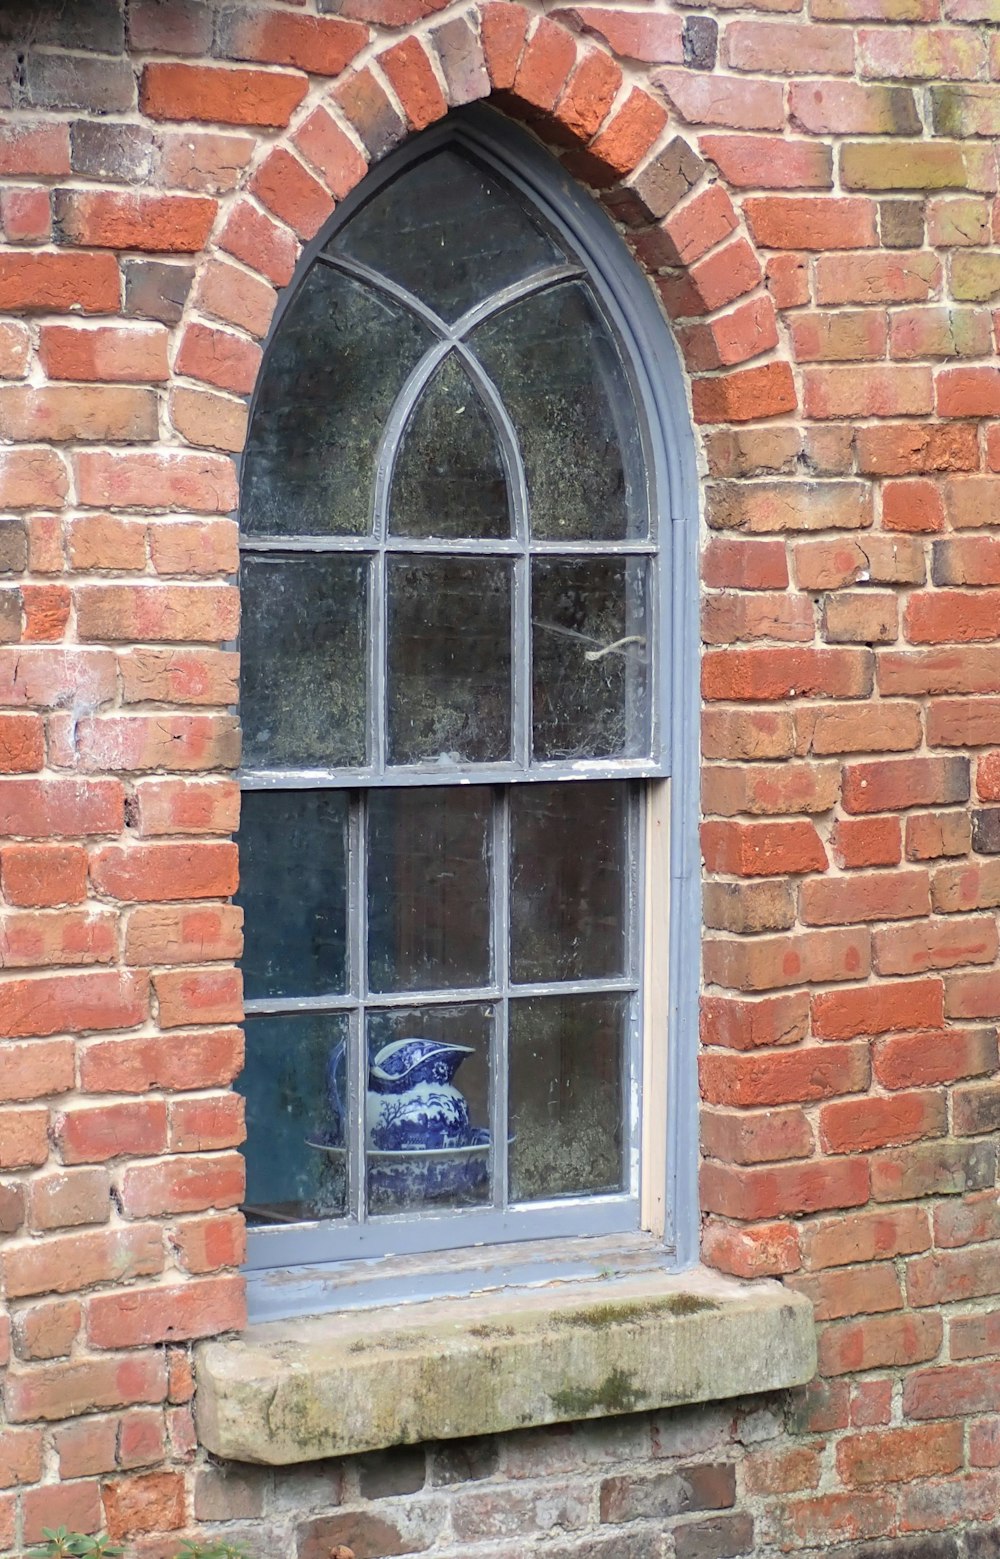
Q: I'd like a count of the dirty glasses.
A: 13